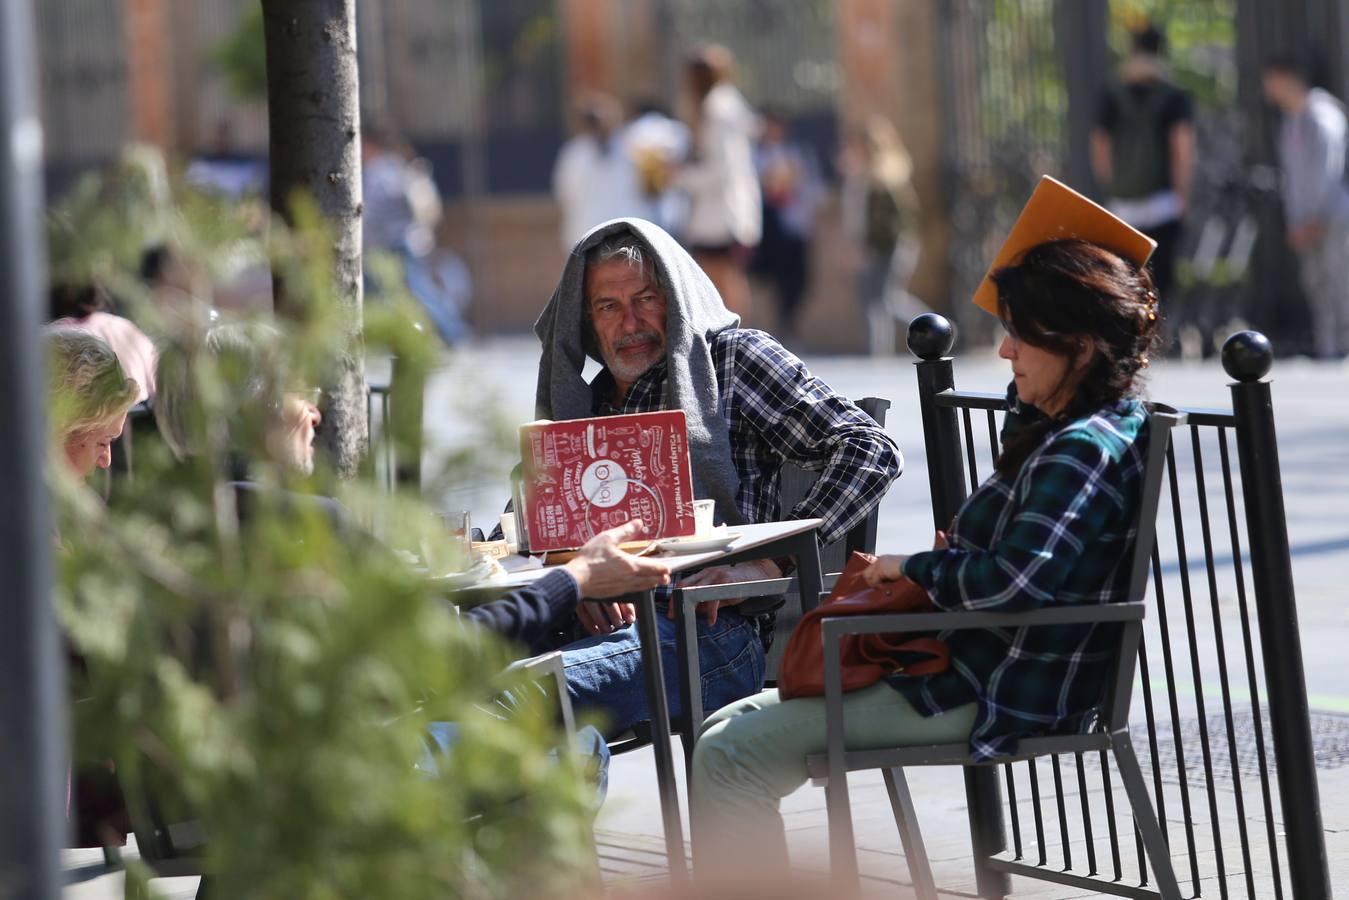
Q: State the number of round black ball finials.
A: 2